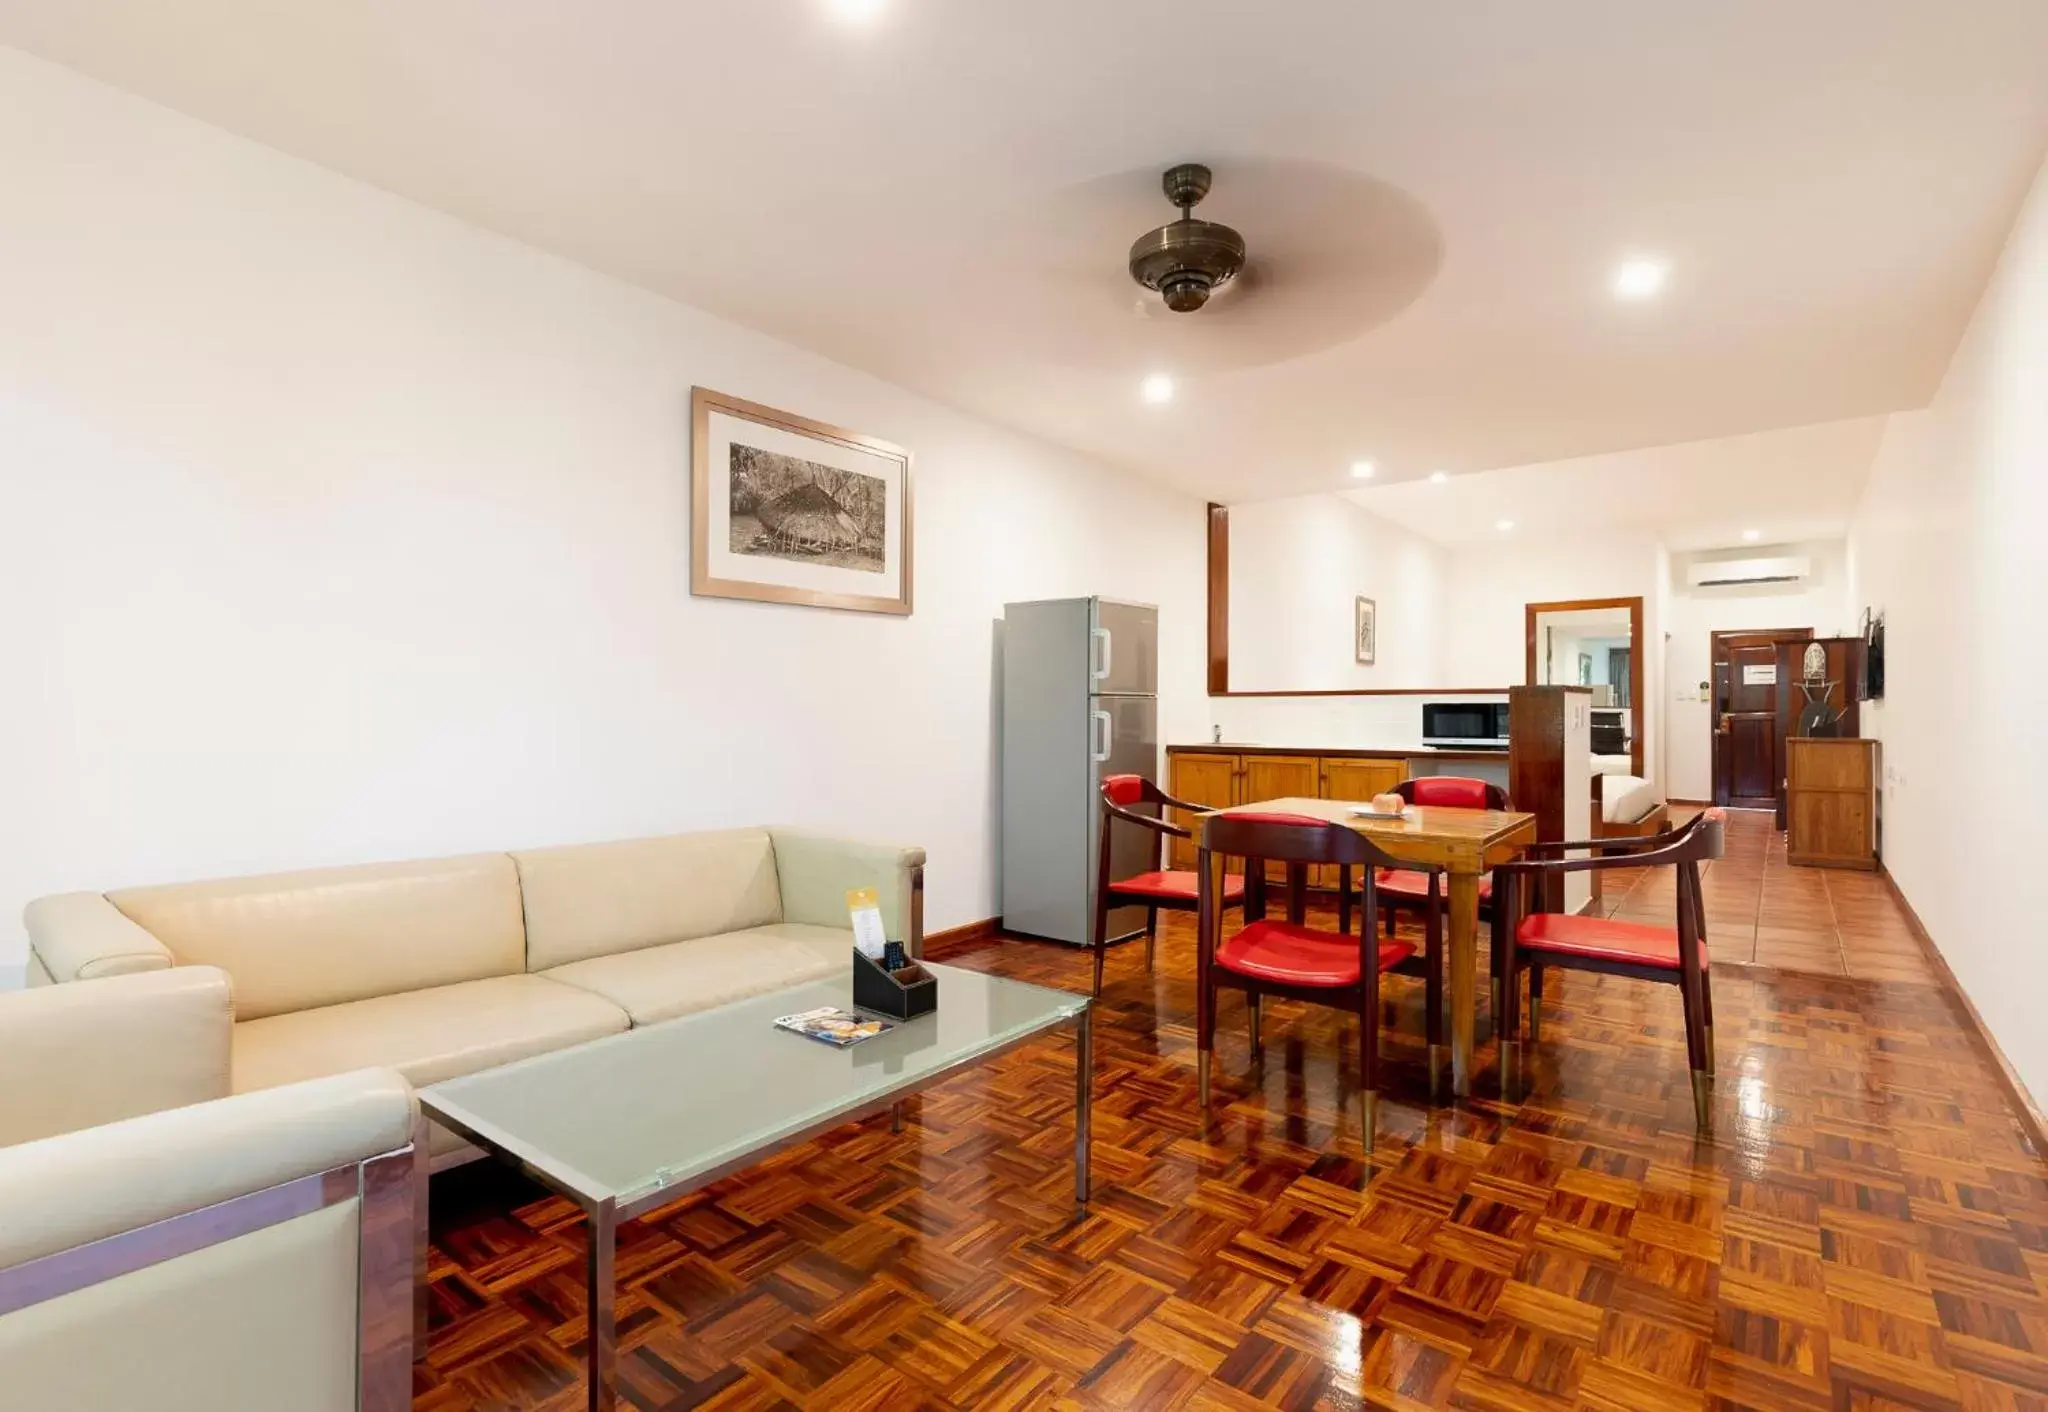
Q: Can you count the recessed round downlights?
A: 7